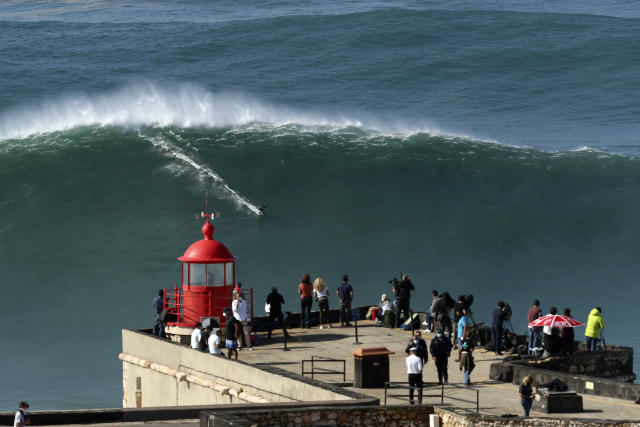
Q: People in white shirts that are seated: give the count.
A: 2